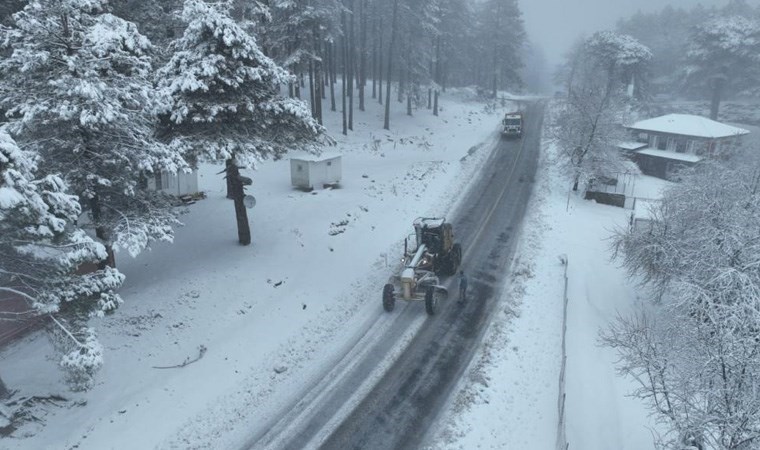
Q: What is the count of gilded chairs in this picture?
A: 0